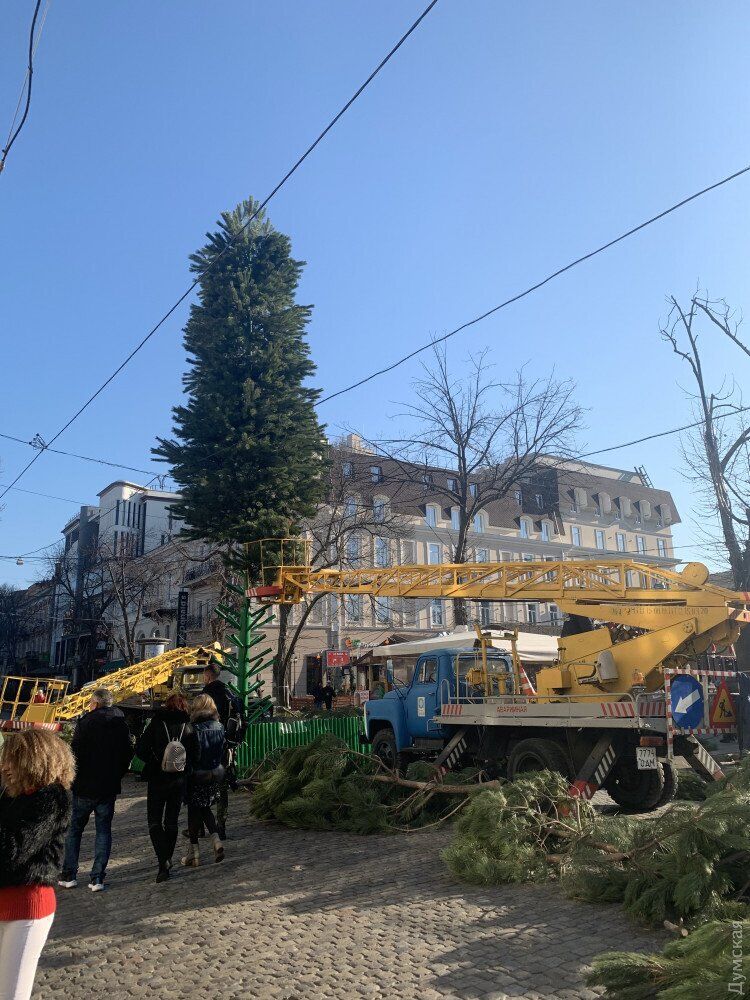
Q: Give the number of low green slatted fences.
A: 1